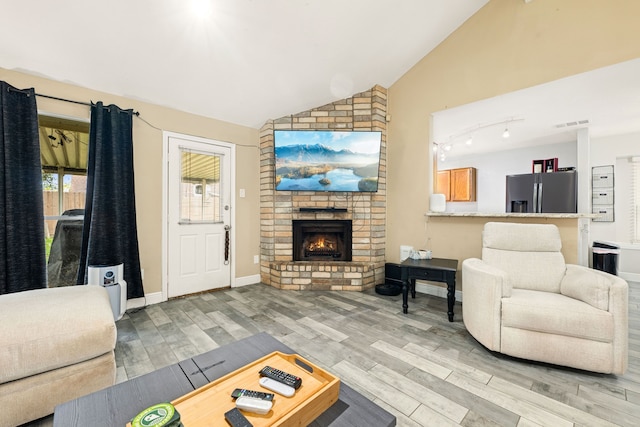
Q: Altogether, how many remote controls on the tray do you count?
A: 5